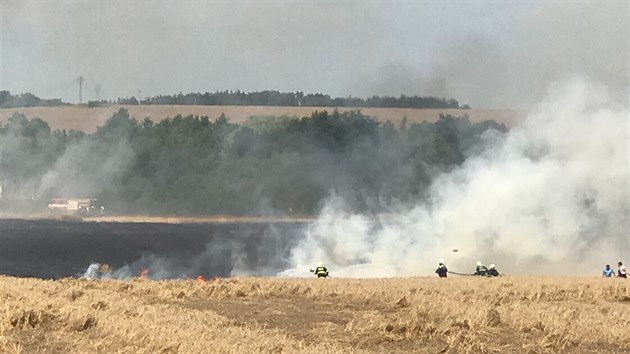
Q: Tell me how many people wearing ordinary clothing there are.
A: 2